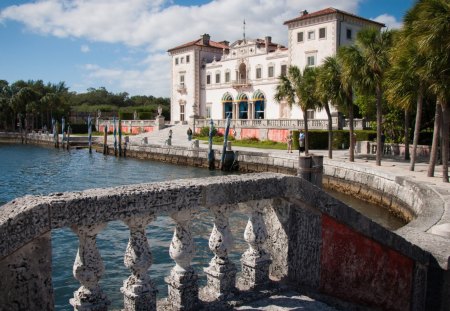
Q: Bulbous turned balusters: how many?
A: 5